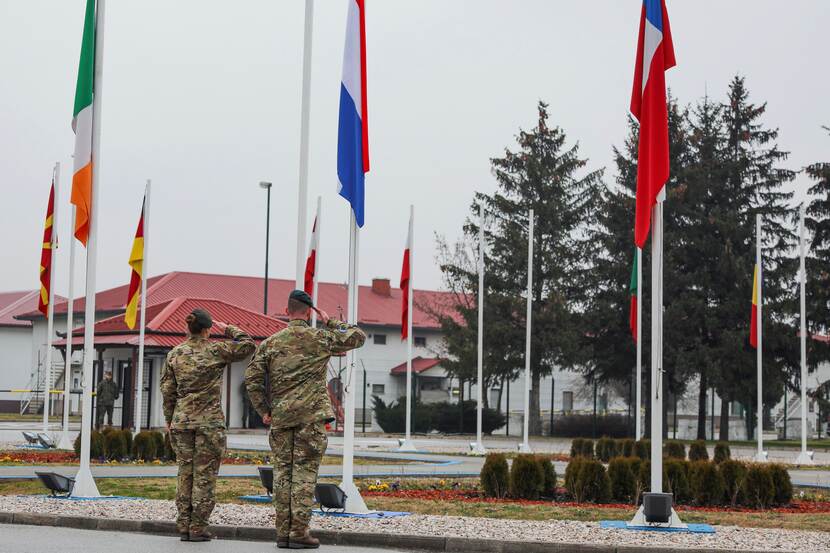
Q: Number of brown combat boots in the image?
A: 4